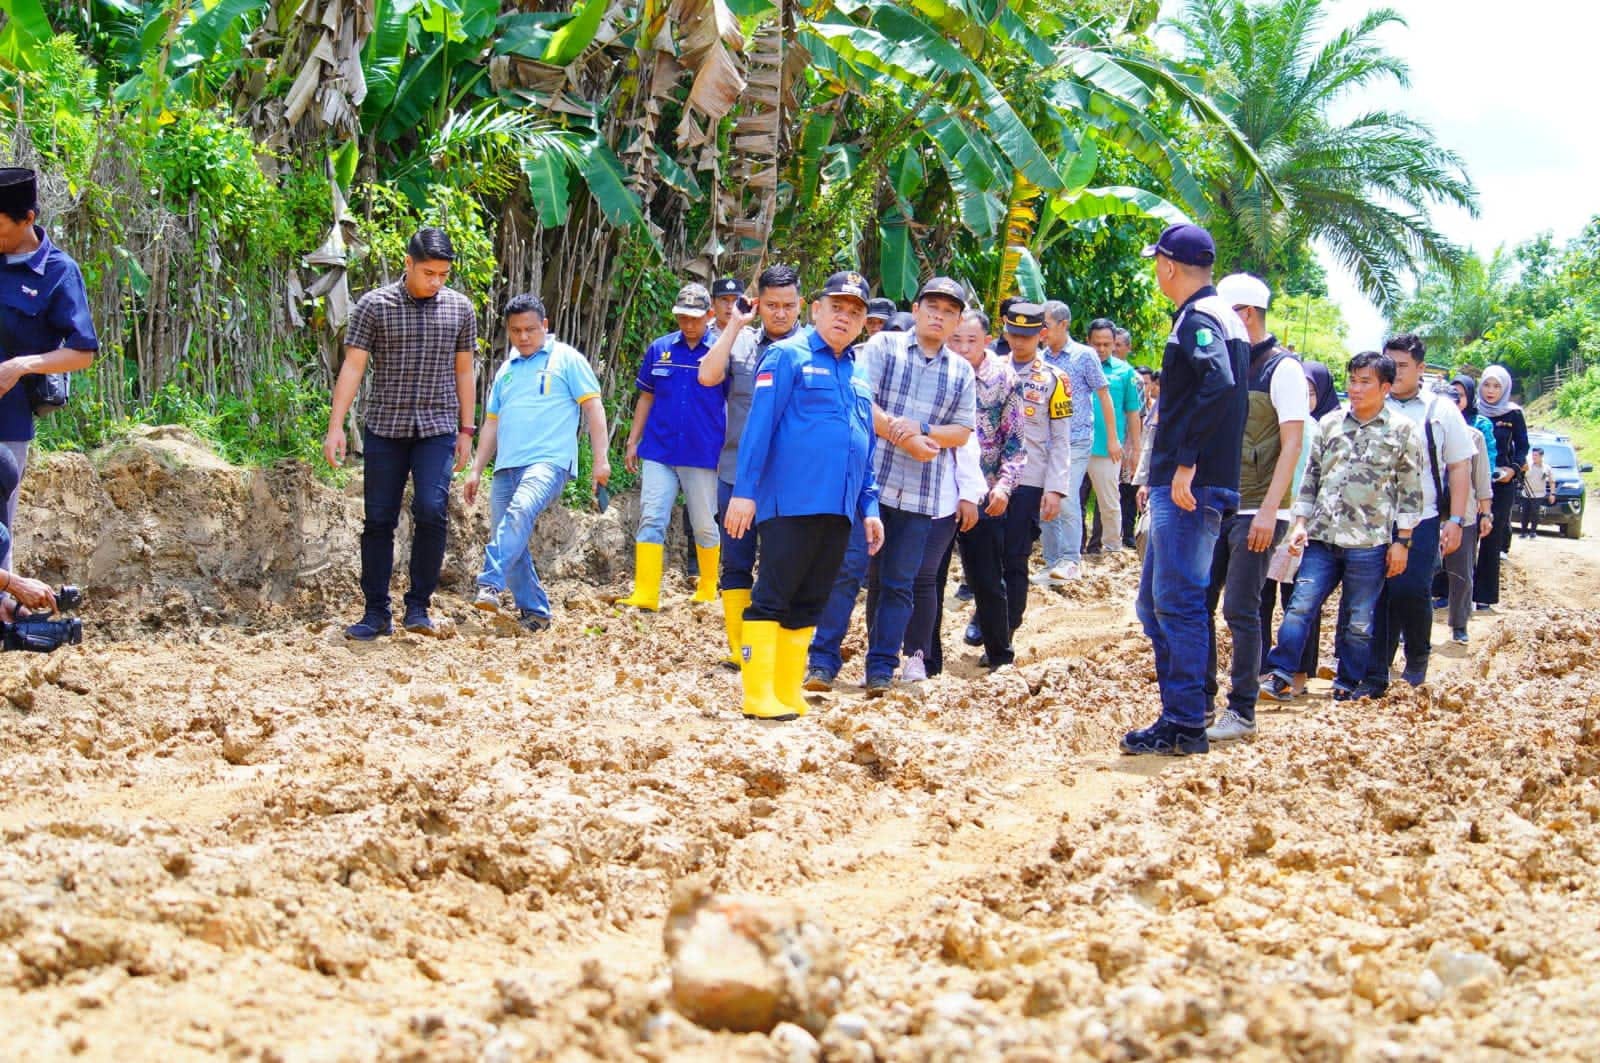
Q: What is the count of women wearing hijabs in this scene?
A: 3